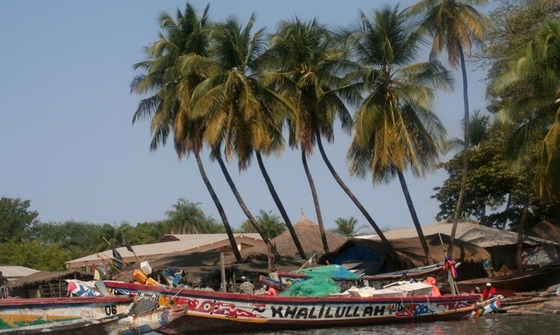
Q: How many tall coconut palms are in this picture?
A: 7